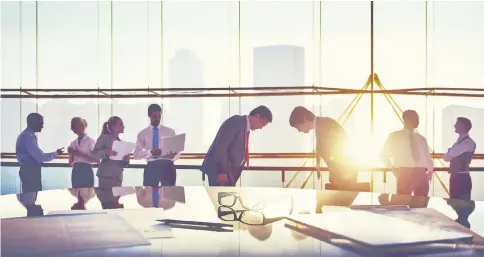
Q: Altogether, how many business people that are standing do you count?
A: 8